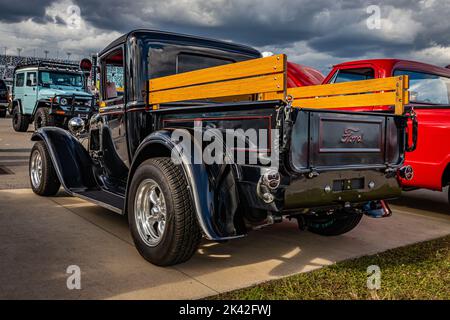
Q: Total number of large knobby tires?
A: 2